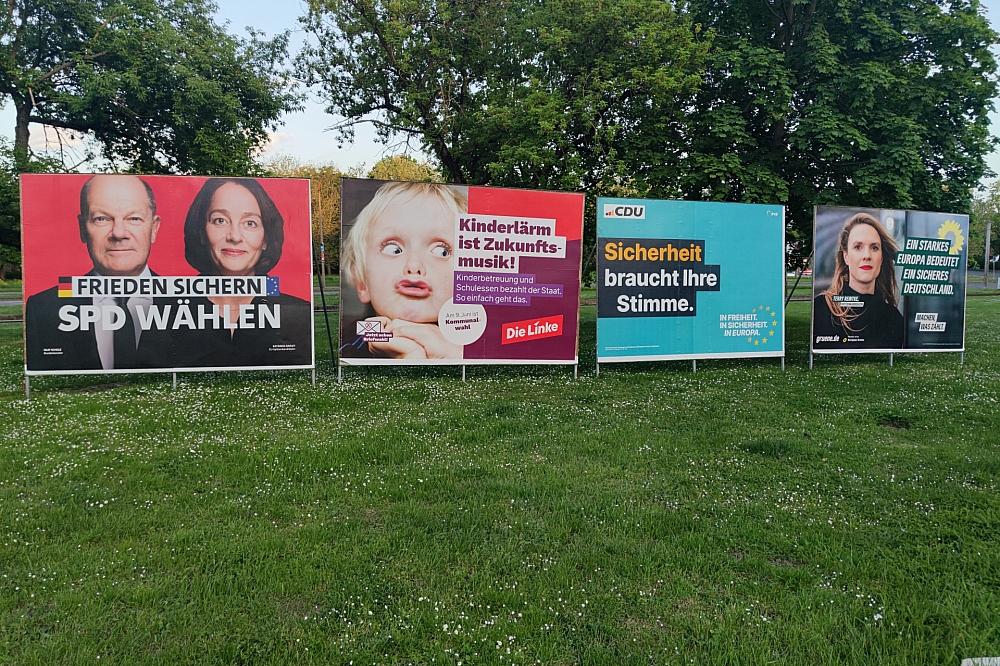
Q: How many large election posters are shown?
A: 4